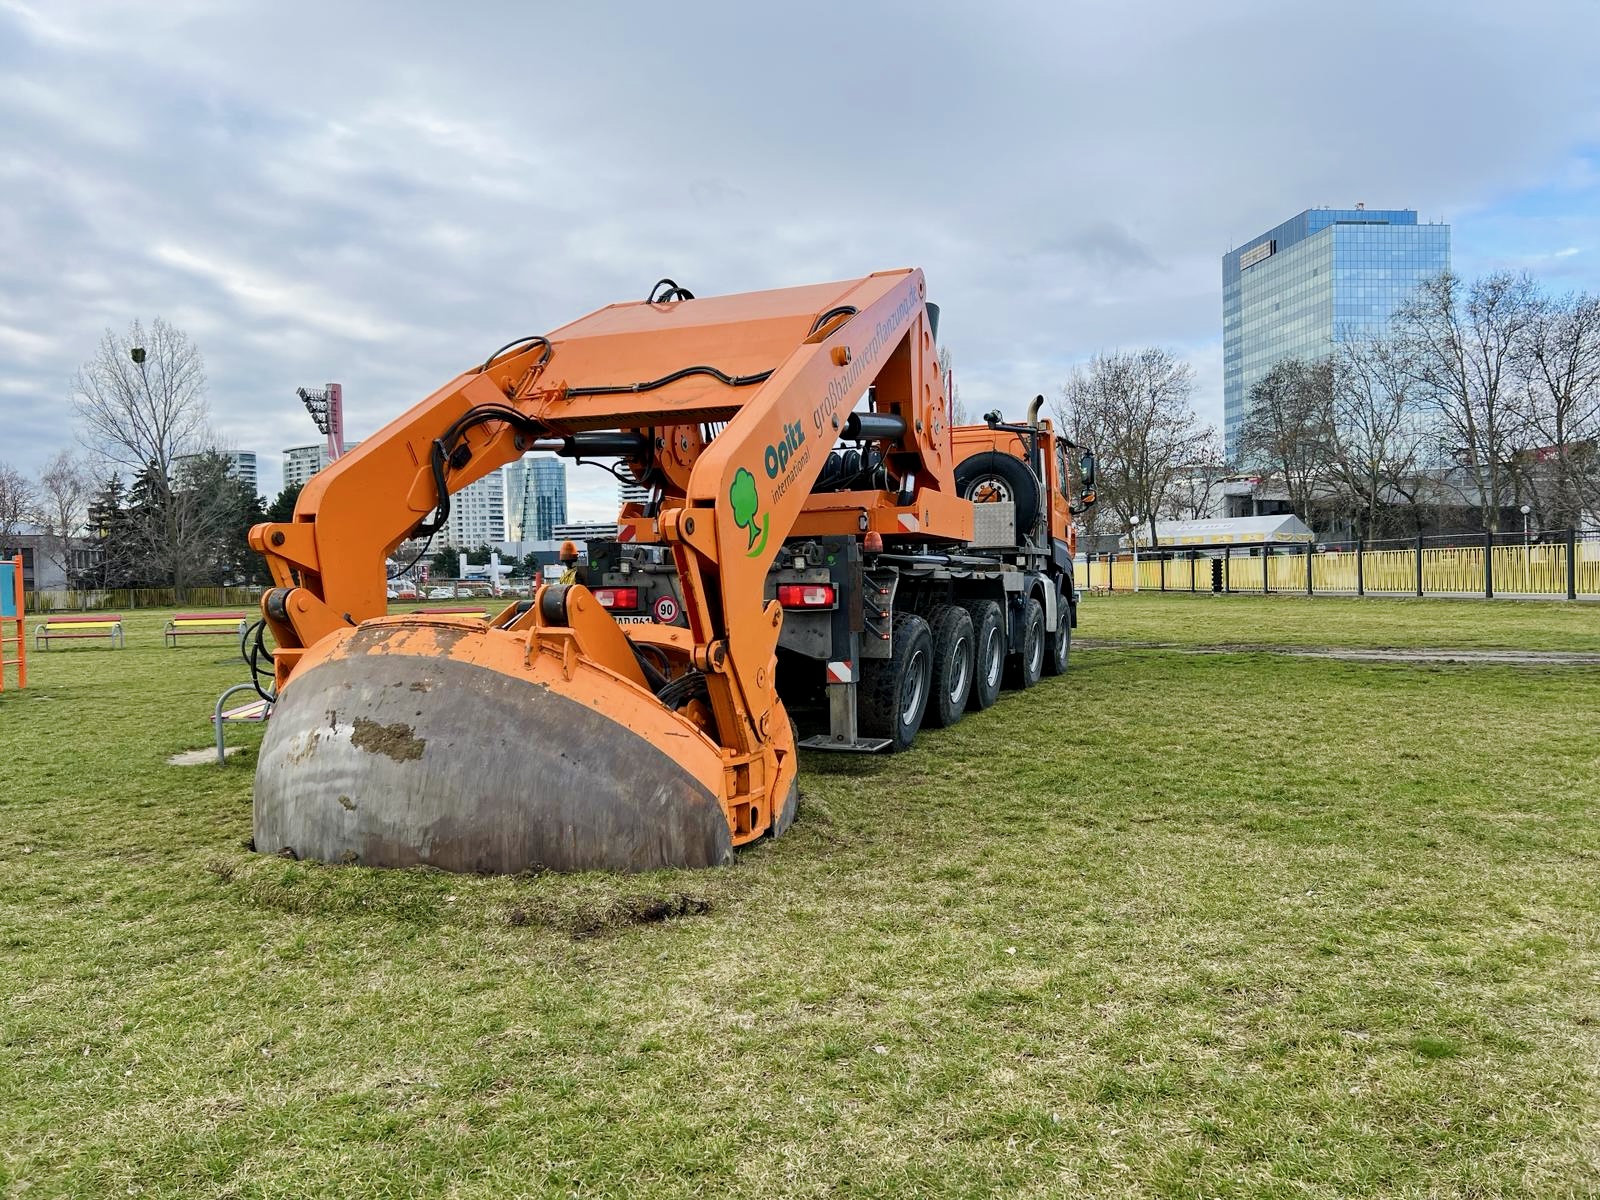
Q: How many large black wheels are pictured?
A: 6